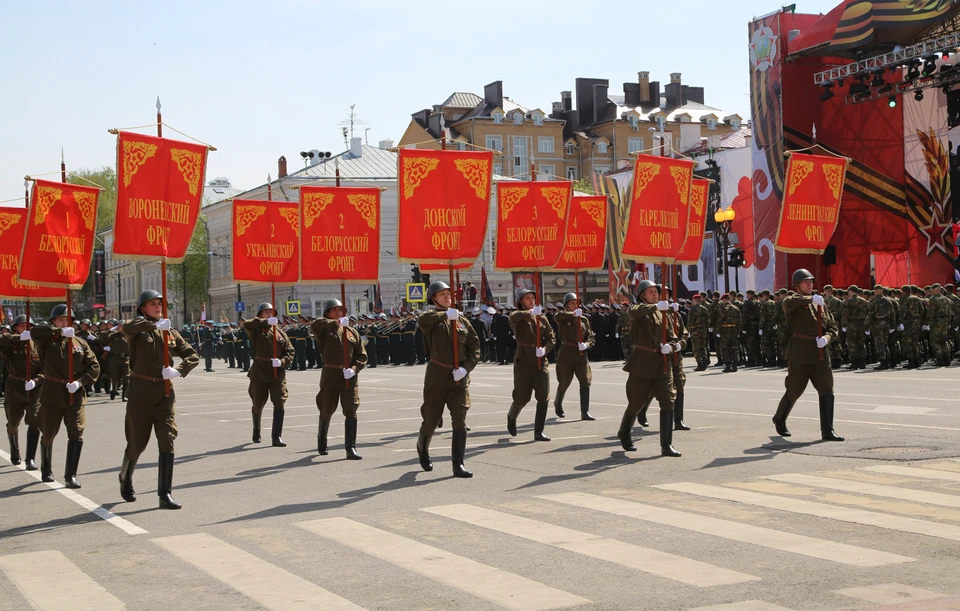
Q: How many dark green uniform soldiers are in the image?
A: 11